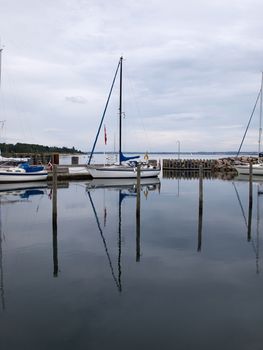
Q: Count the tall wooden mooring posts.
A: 4